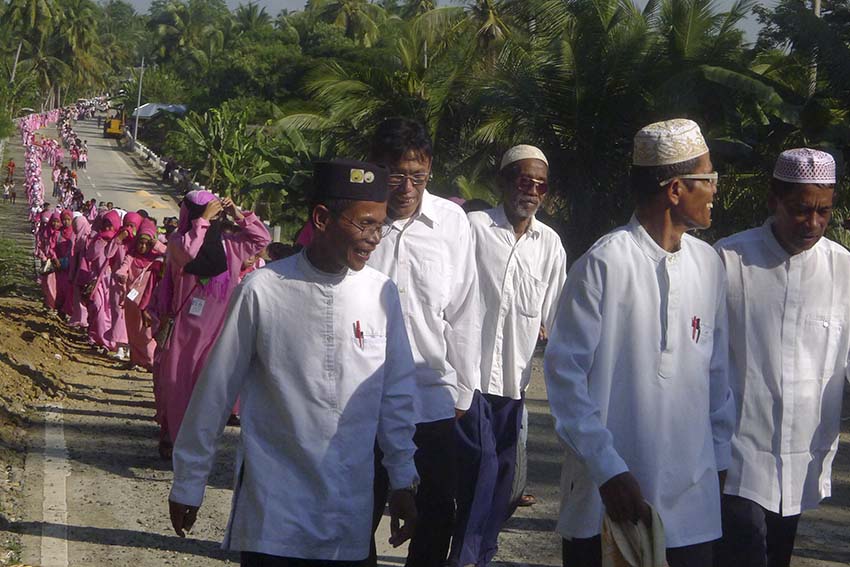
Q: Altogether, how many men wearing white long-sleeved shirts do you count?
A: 5